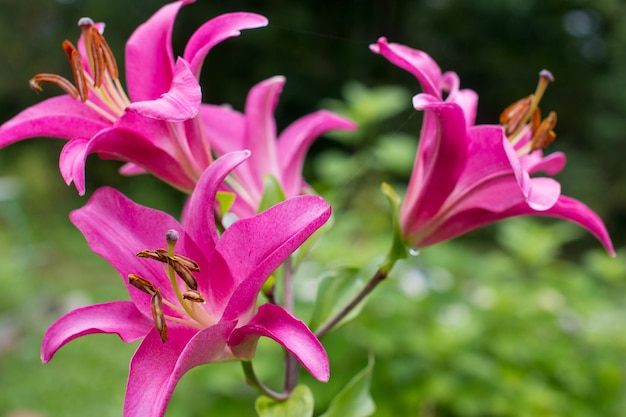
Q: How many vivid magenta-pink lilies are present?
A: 4